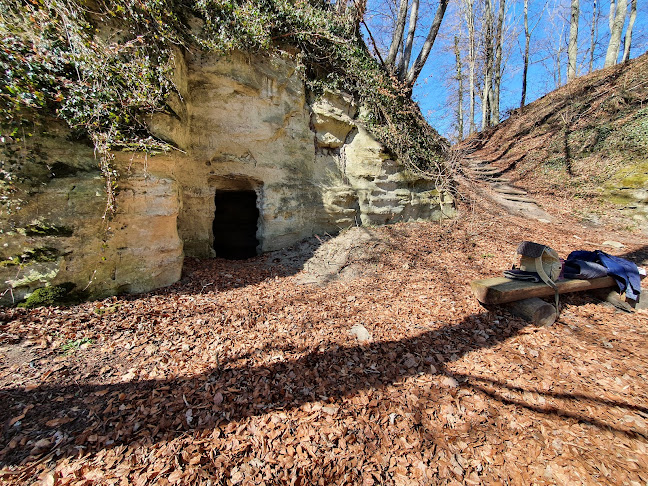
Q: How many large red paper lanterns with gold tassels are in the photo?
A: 0